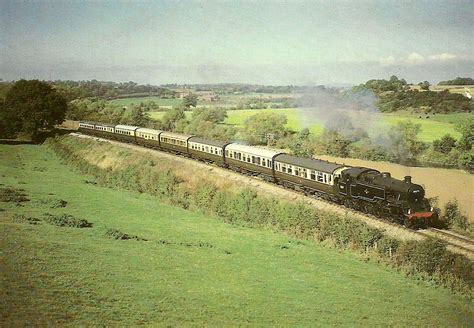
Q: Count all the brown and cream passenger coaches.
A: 8